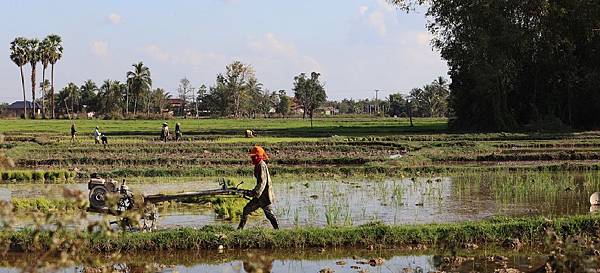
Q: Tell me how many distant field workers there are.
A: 6